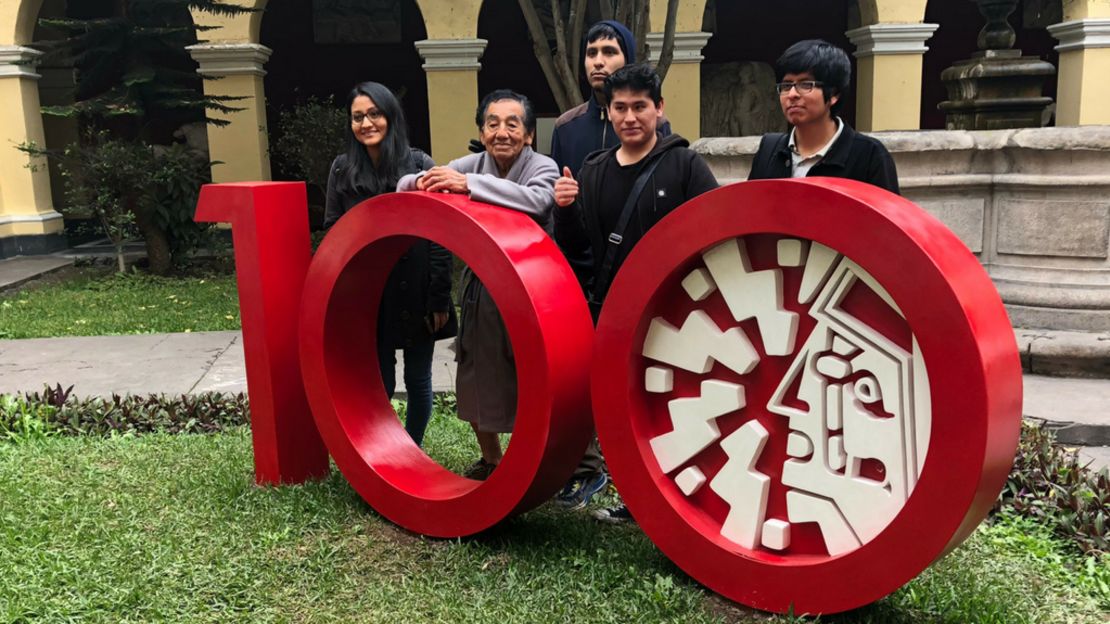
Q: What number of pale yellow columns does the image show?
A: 6